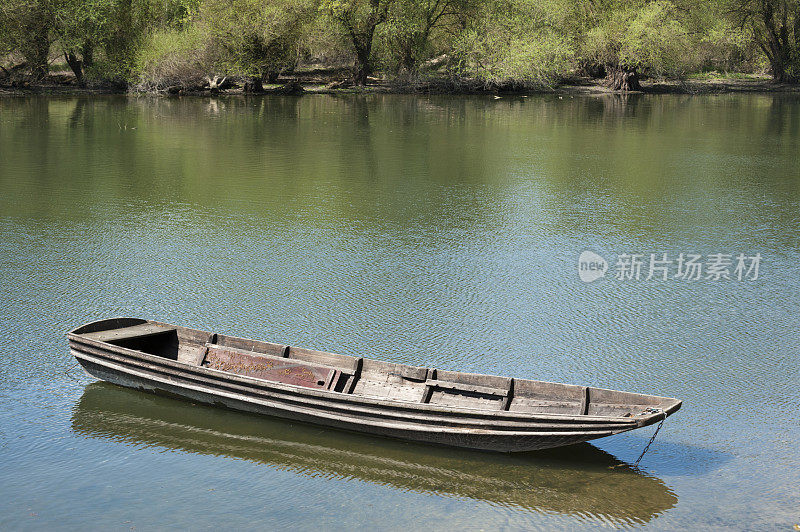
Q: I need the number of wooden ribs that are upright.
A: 6